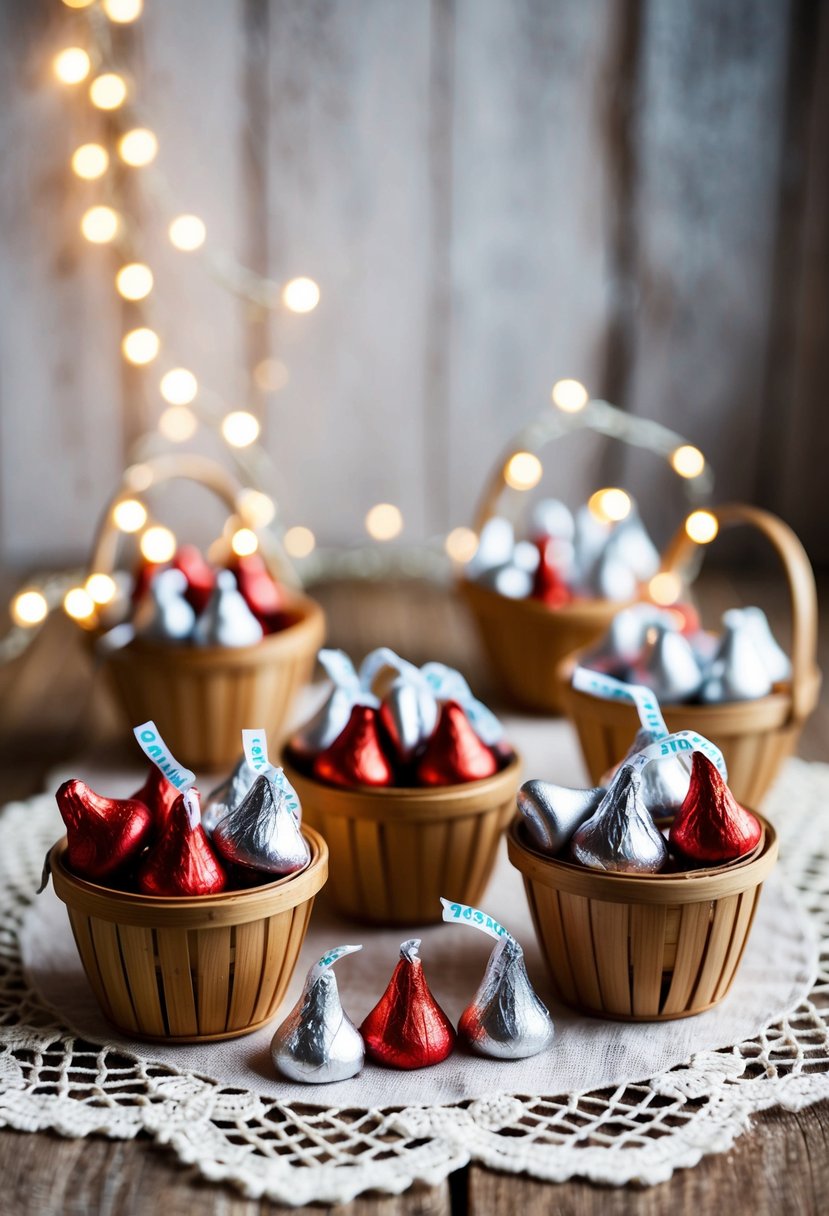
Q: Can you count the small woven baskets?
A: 6